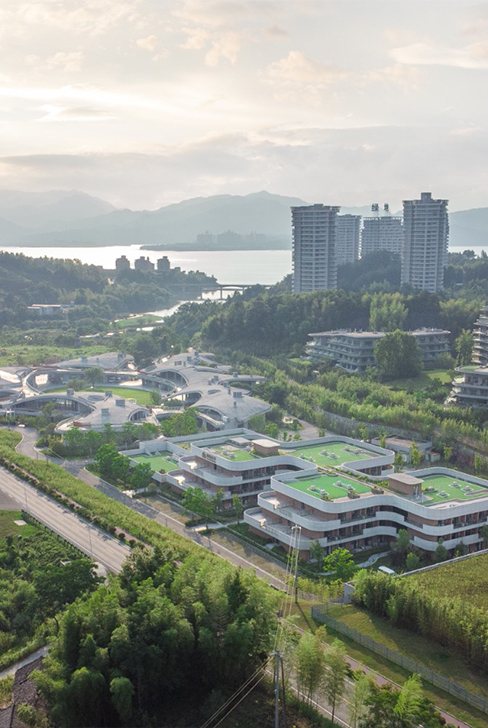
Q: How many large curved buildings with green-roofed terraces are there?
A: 2